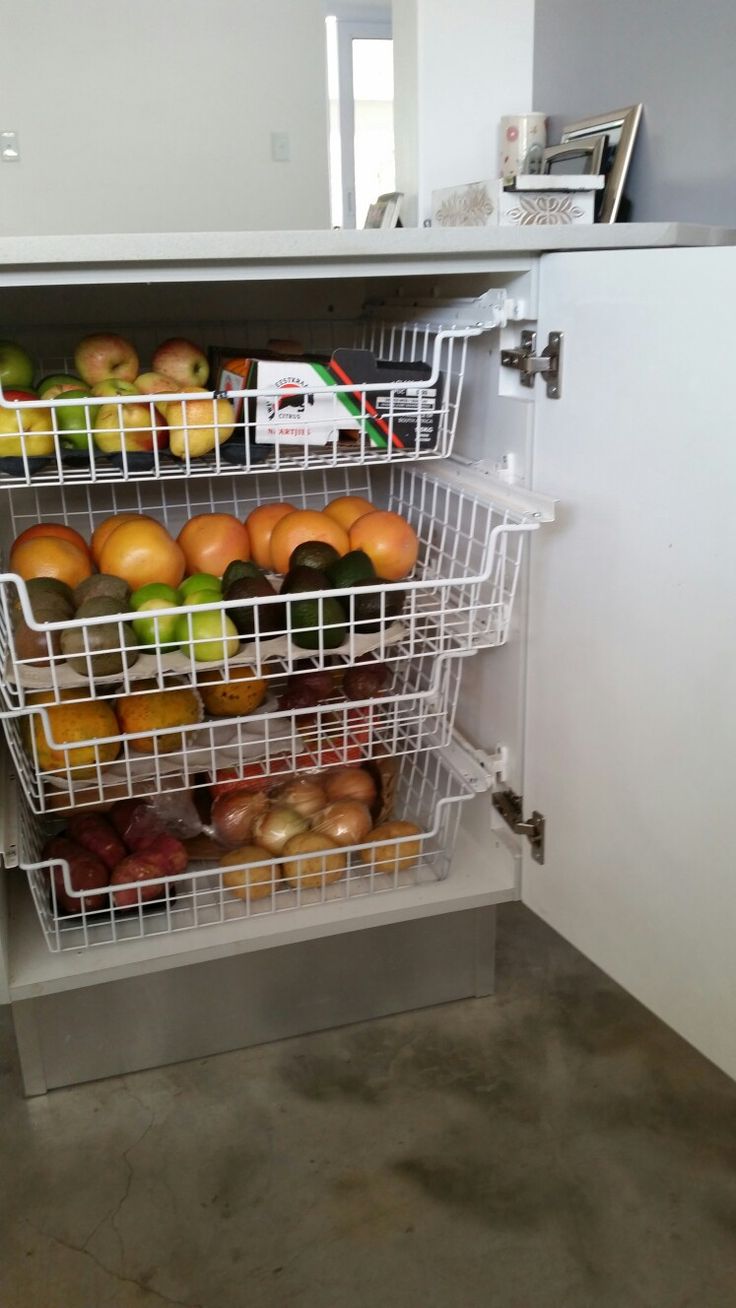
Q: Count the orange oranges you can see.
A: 9